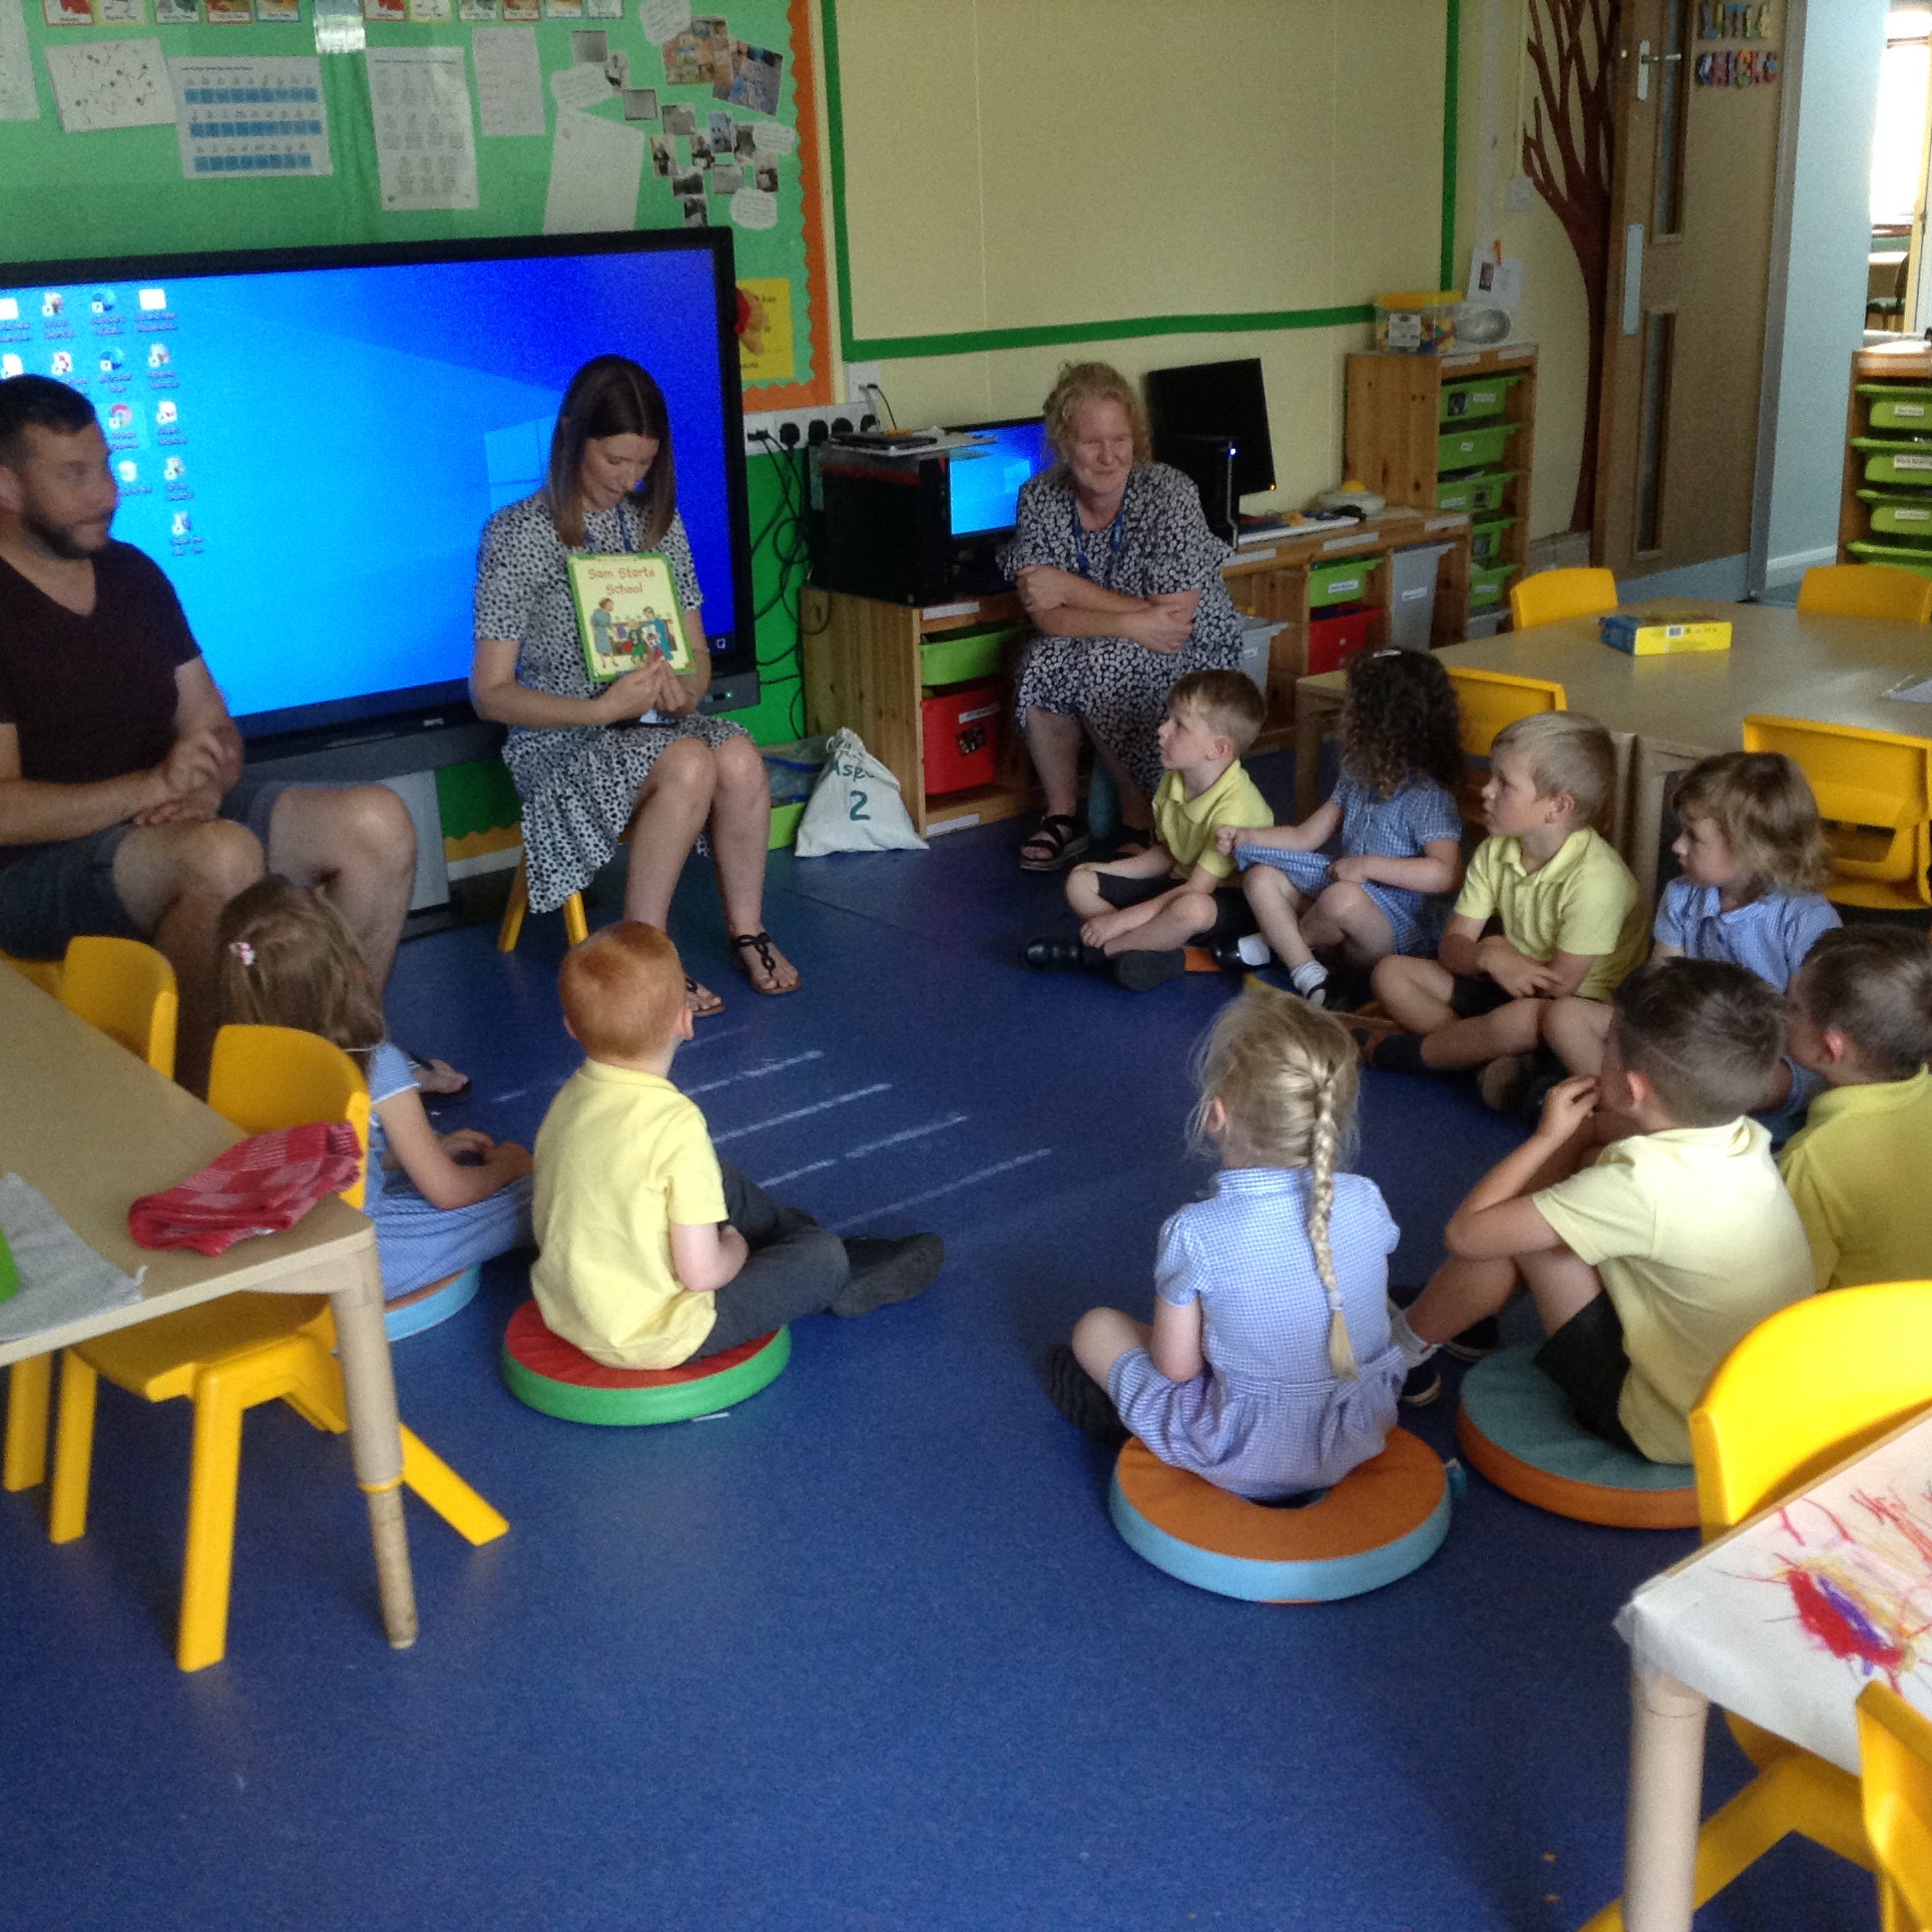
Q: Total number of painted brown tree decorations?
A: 1